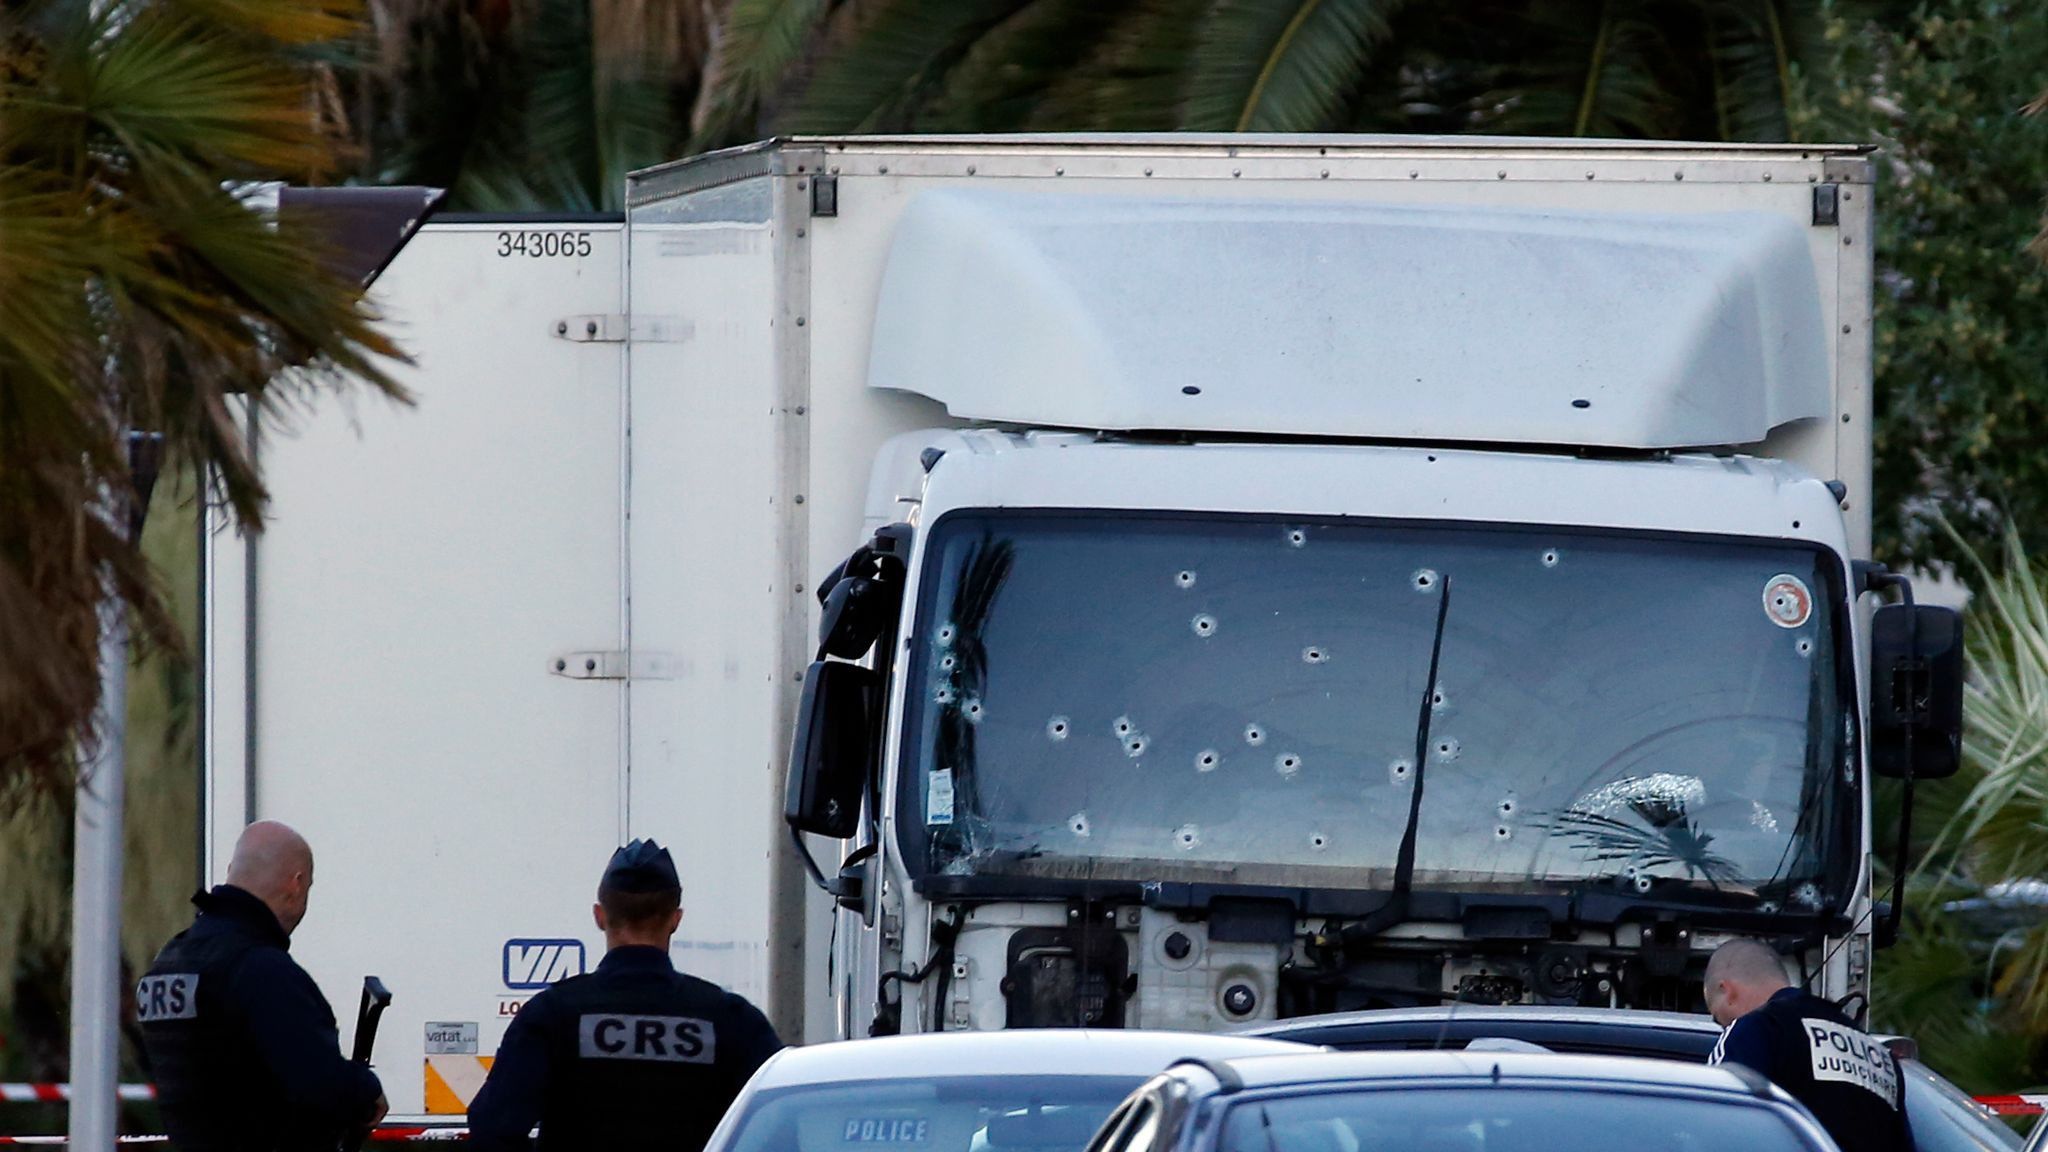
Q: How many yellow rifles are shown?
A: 0